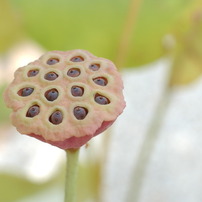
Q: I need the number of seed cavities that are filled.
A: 14